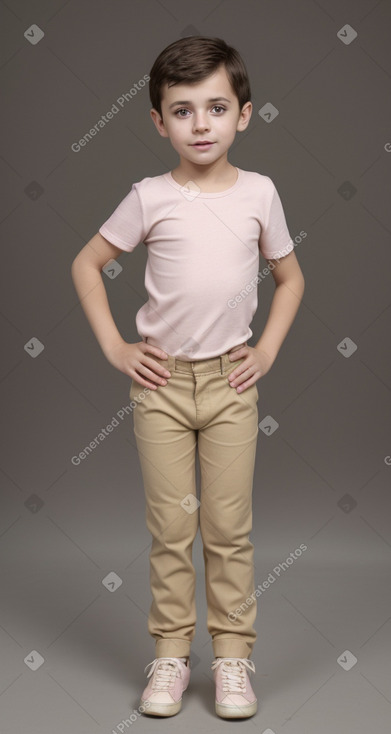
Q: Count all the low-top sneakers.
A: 2